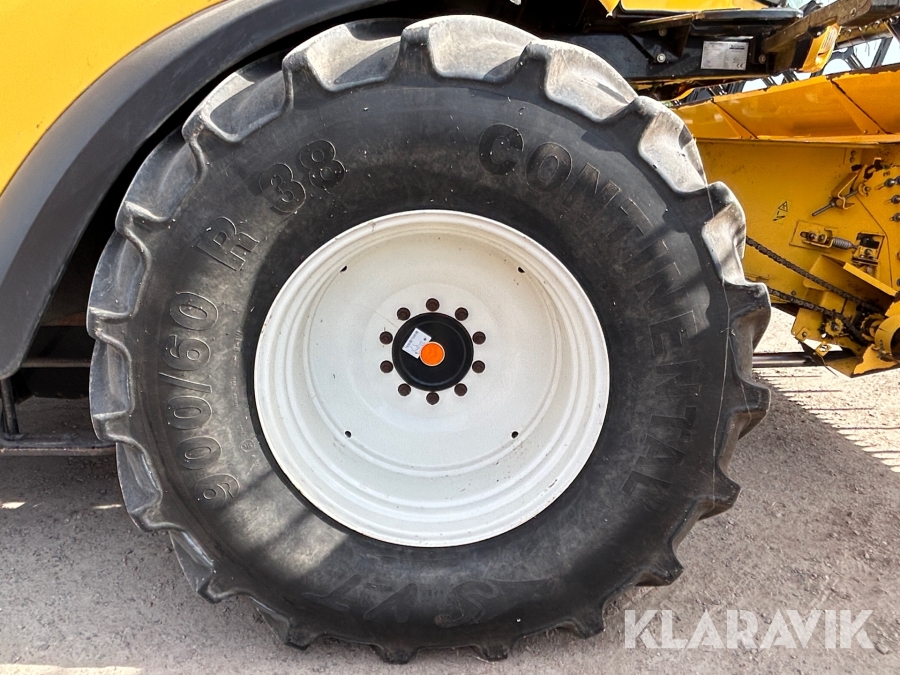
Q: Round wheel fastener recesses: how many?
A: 10